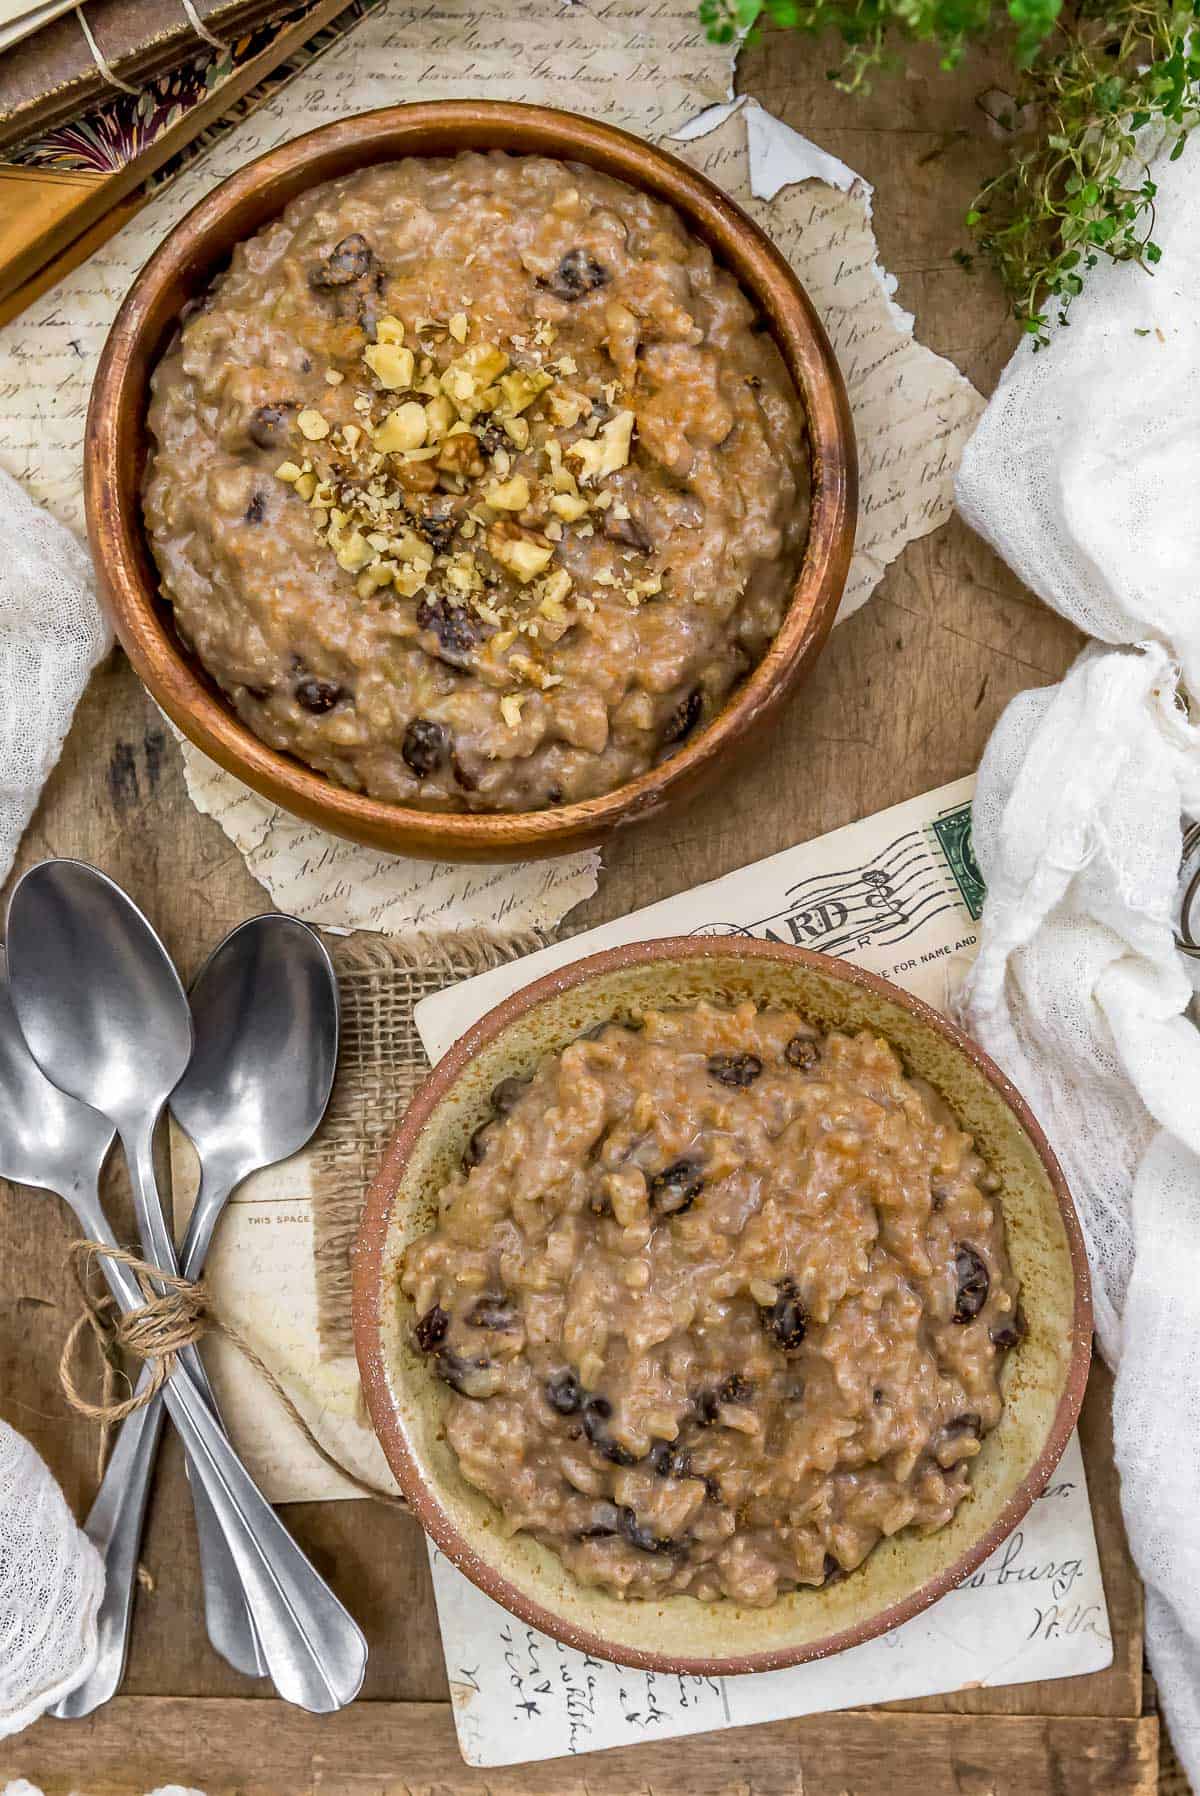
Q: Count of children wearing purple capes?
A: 0